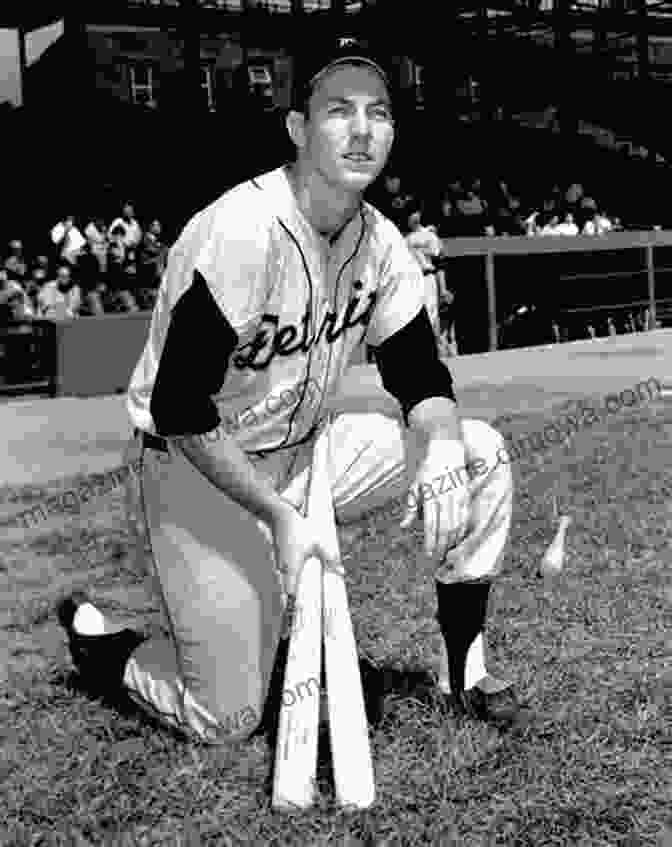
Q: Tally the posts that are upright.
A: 2